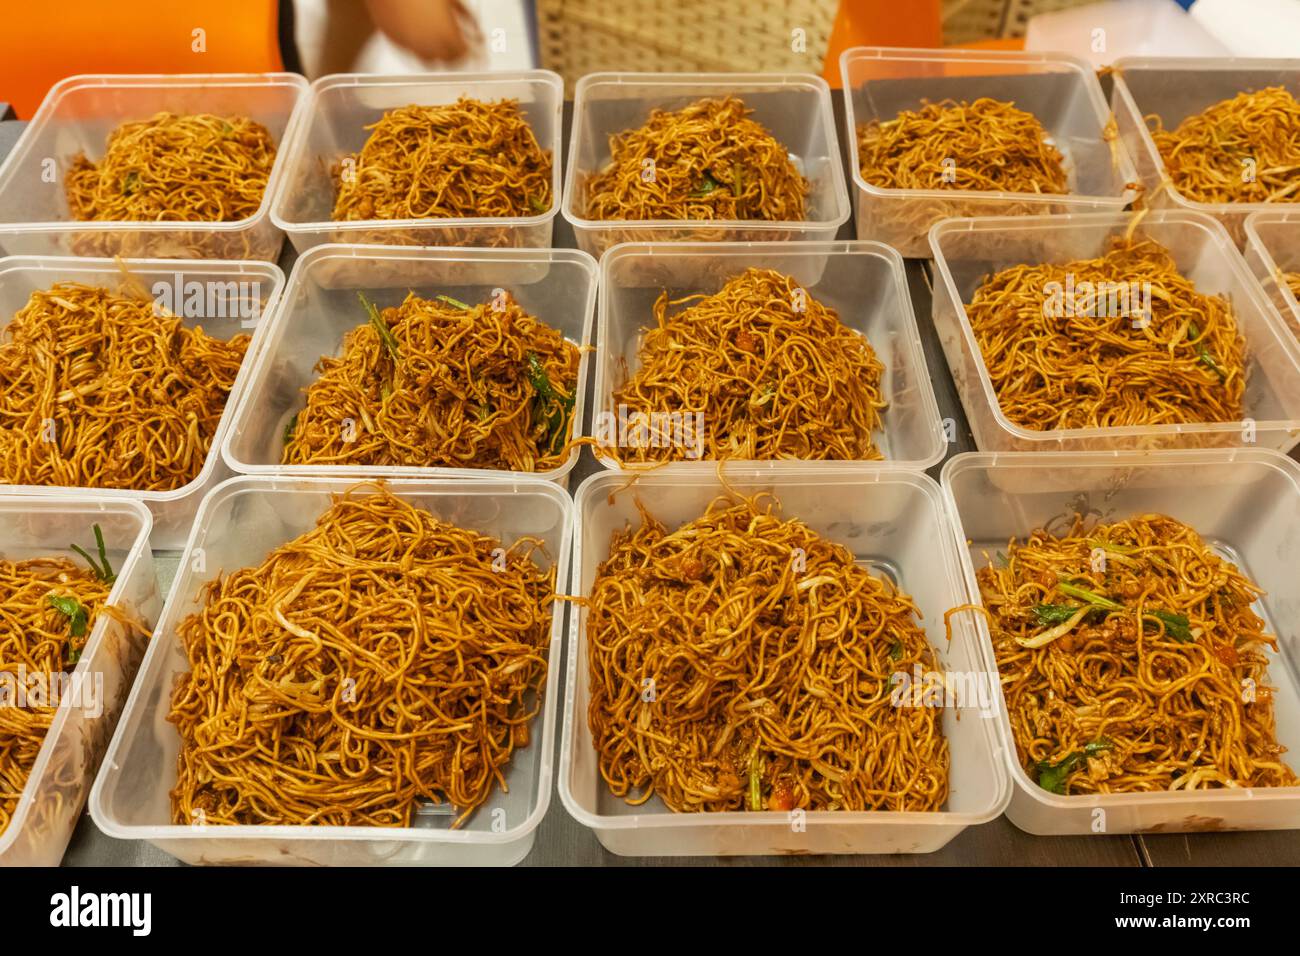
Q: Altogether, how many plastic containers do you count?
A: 14